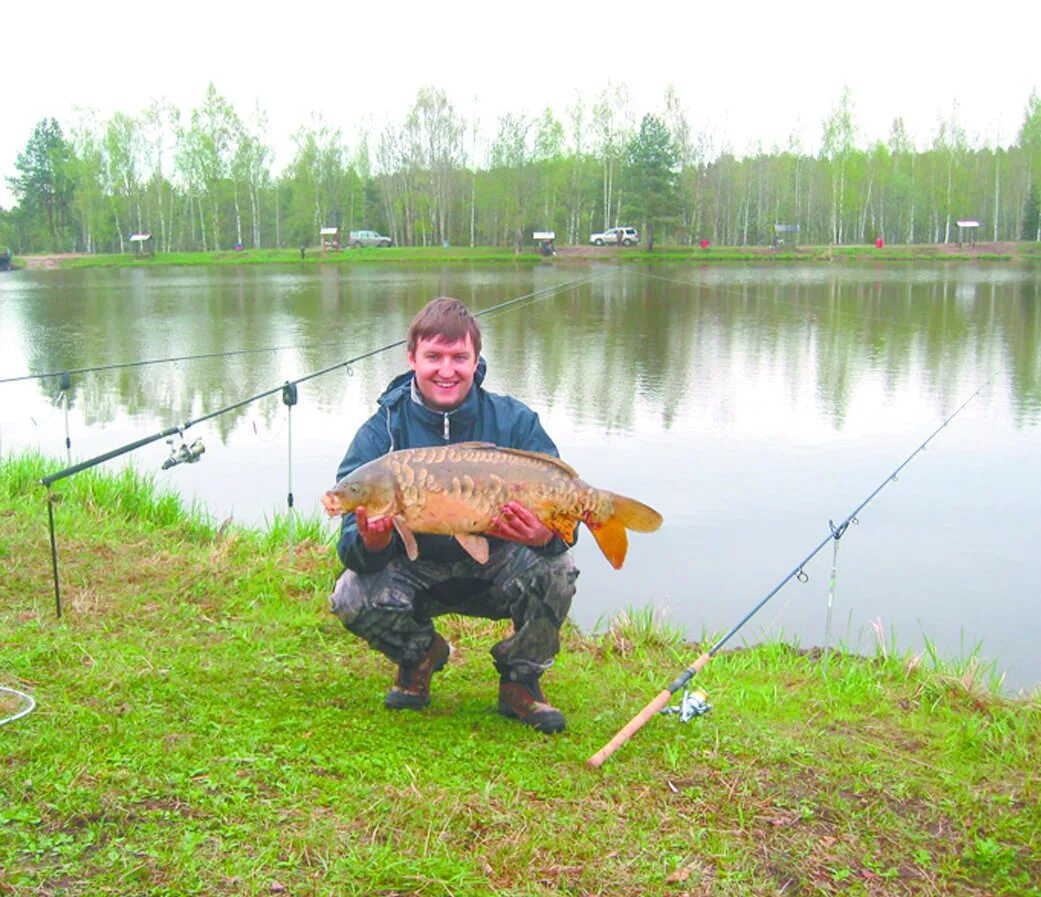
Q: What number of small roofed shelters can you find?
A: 5